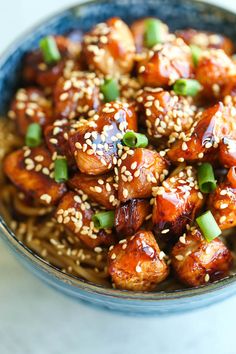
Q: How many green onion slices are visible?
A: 11